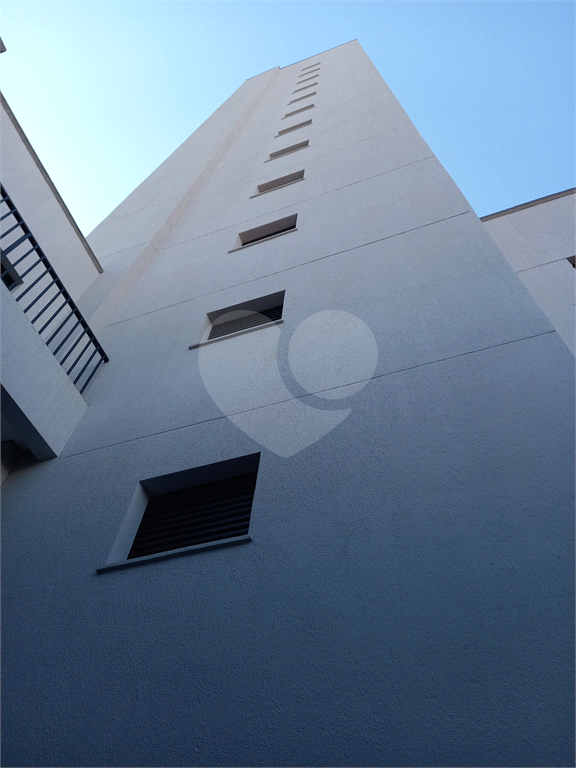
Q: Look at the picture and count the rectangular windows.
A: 12